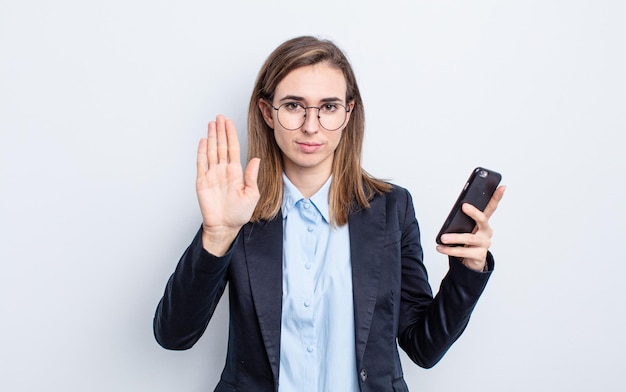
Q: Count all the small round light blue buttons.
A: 5